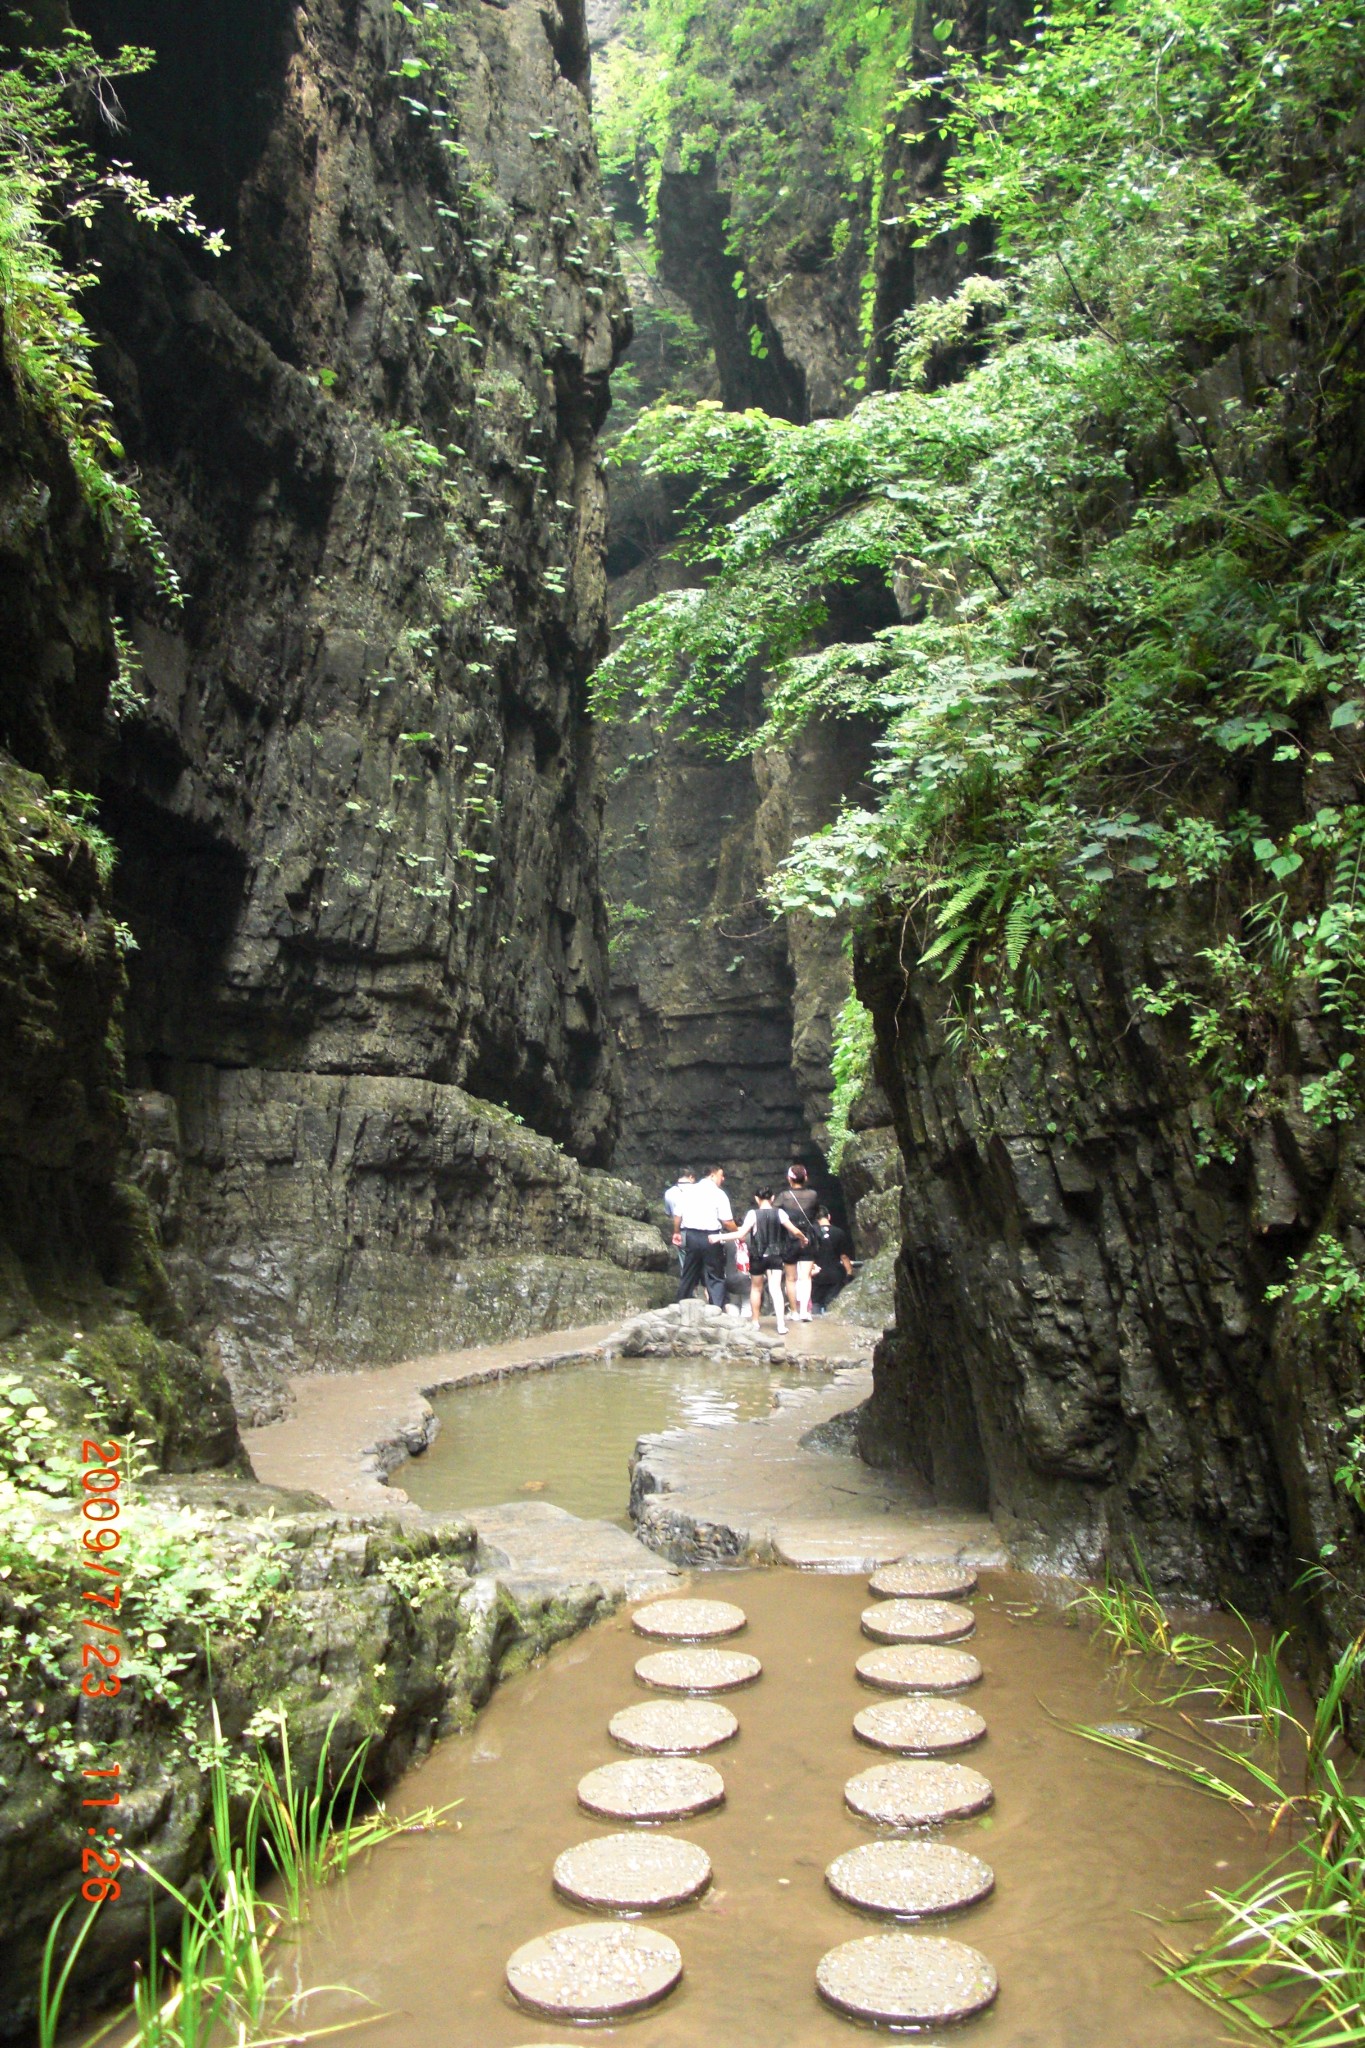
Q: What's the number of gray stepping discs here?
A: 13